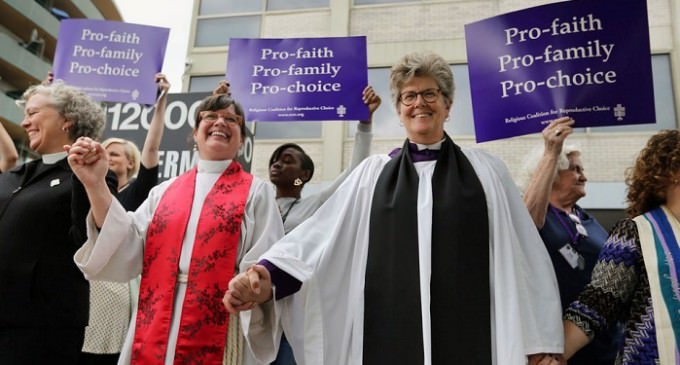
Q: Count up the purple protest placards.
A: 3